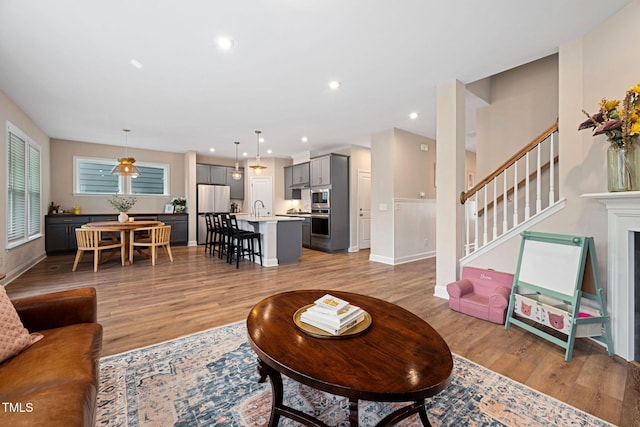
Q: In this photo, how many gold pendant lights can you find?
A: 3